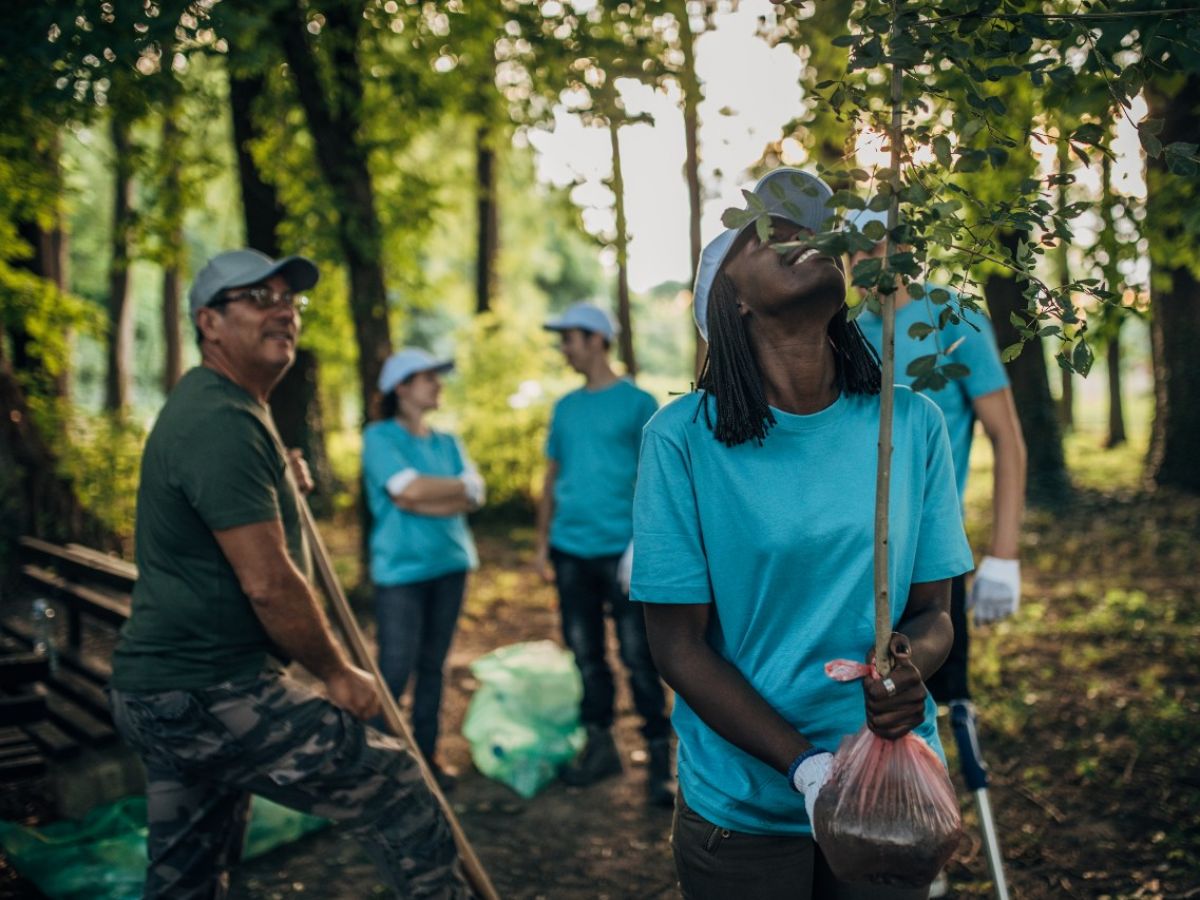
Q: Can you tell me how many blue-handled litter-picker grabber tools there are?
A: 1